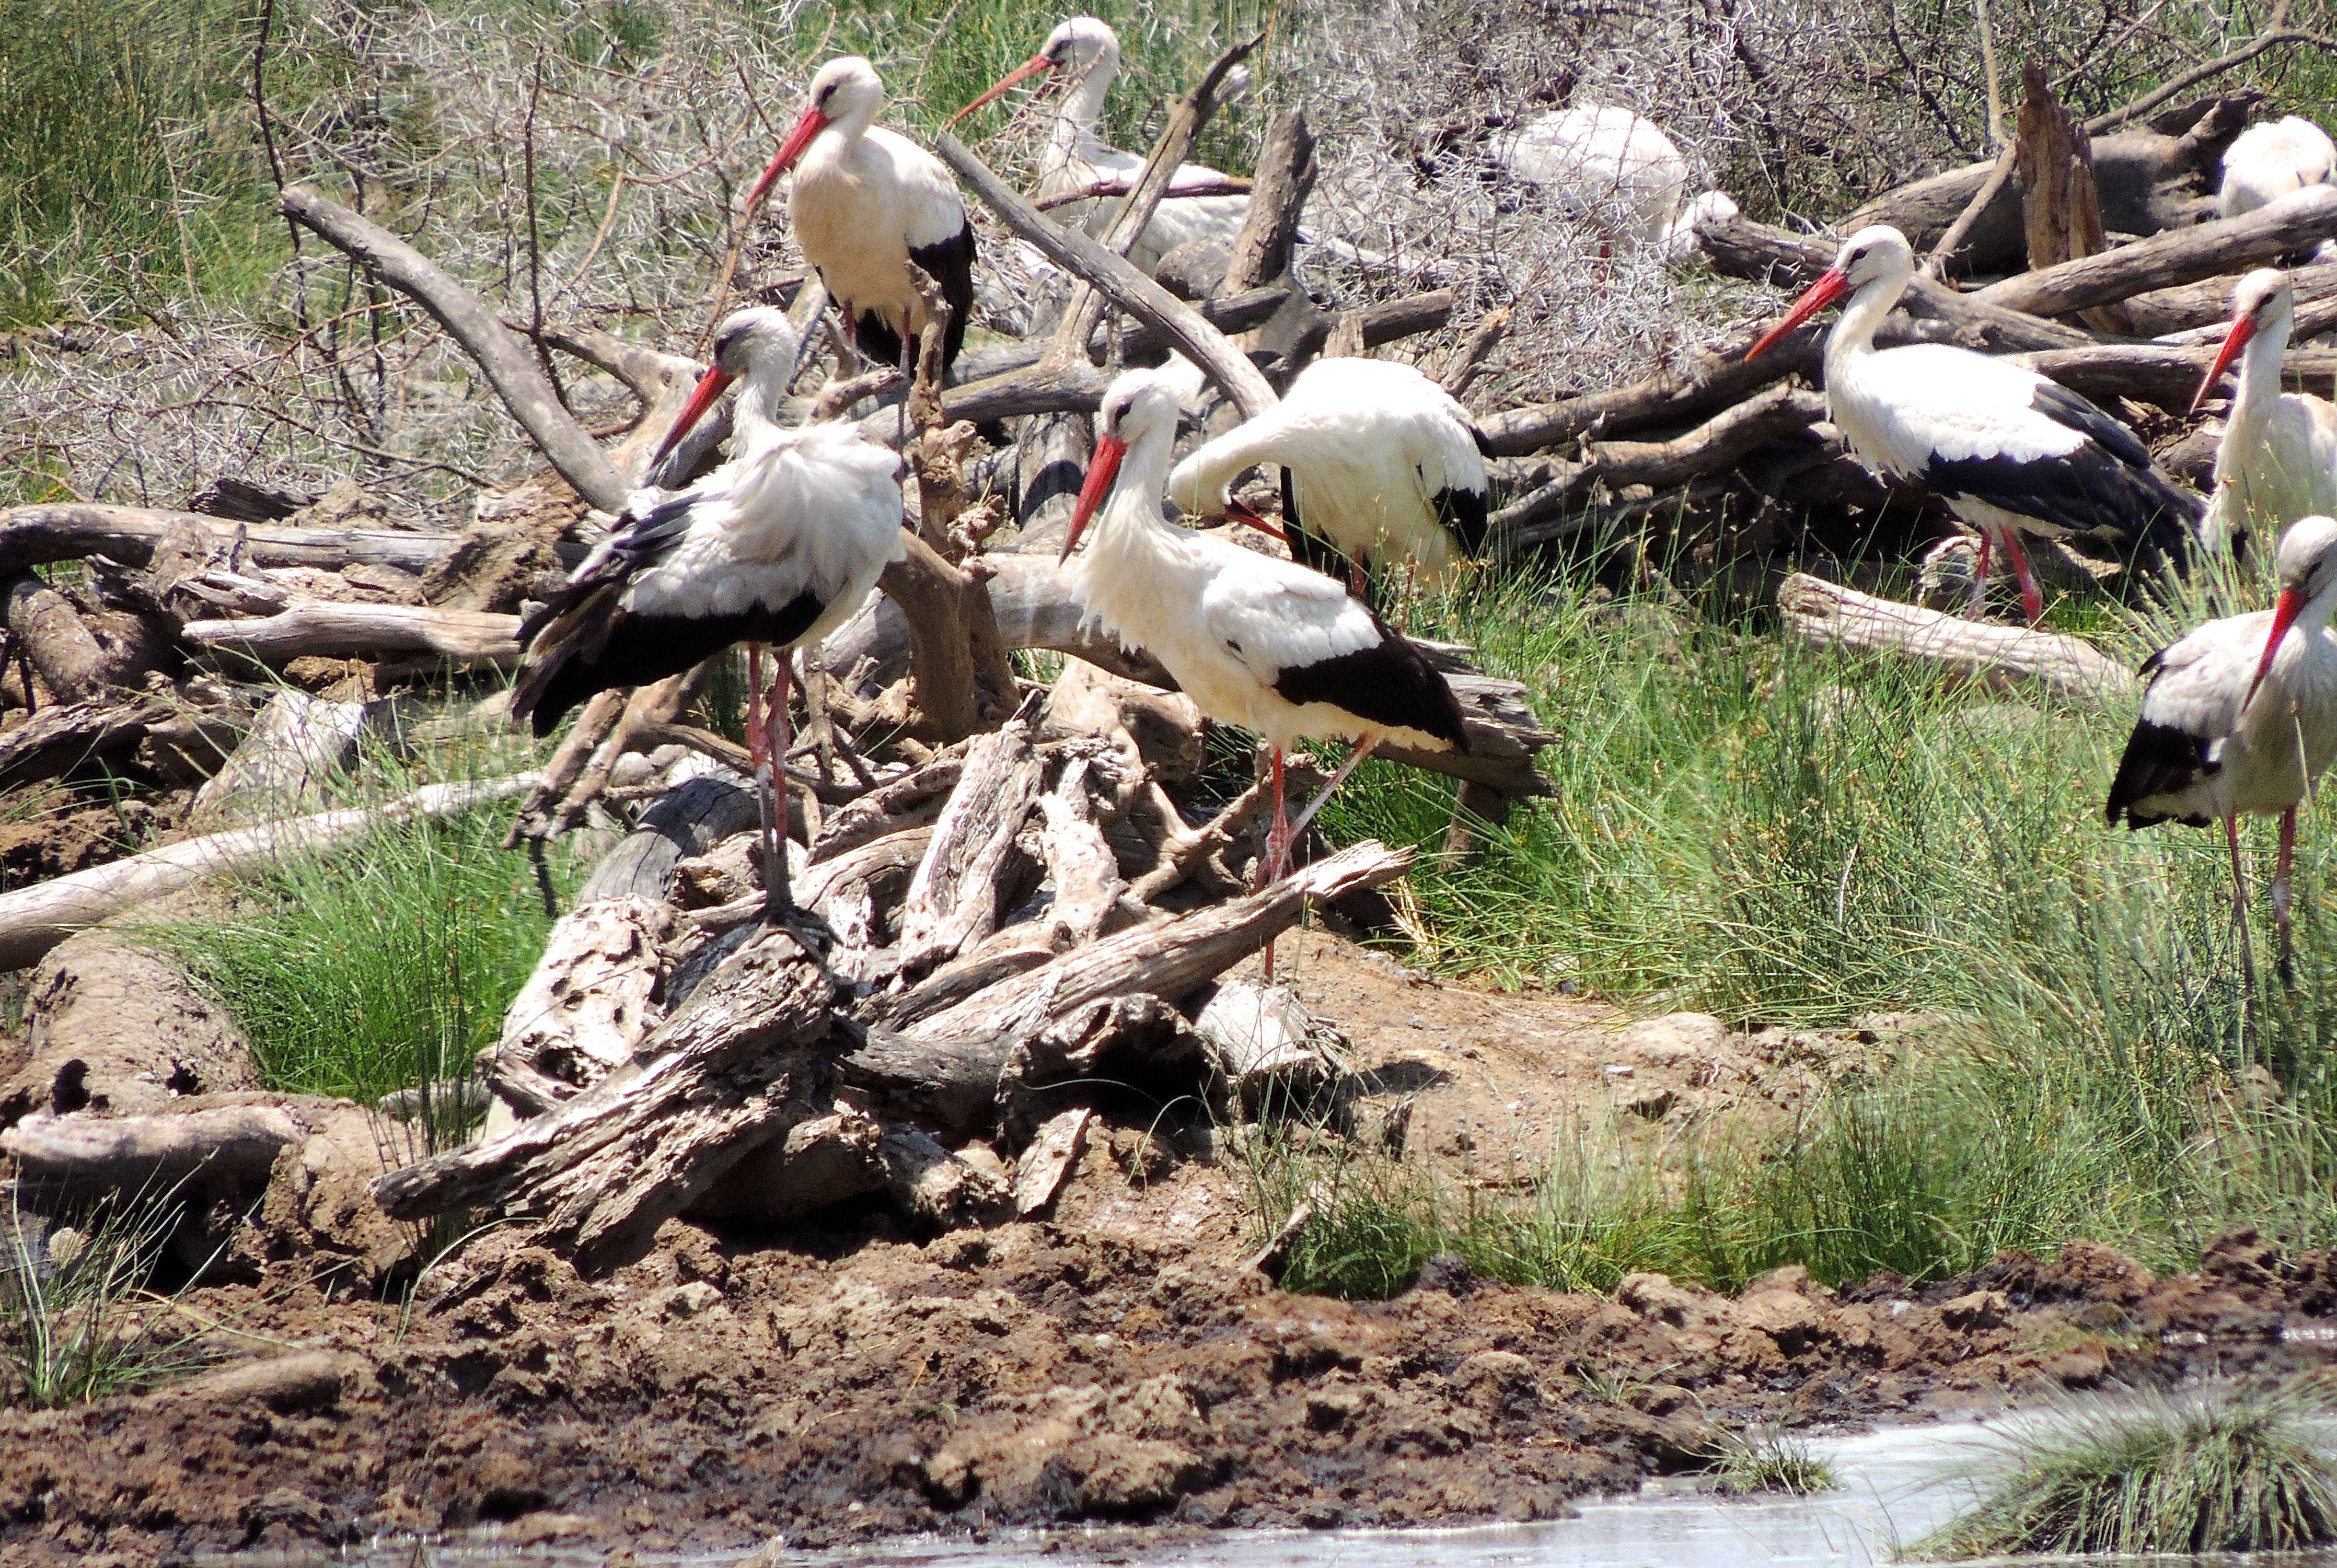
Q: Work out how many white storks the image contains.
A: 10